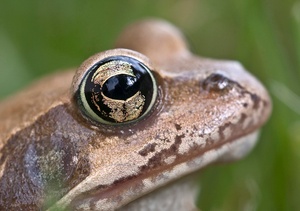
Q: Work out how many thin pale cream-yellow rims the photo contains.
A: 1